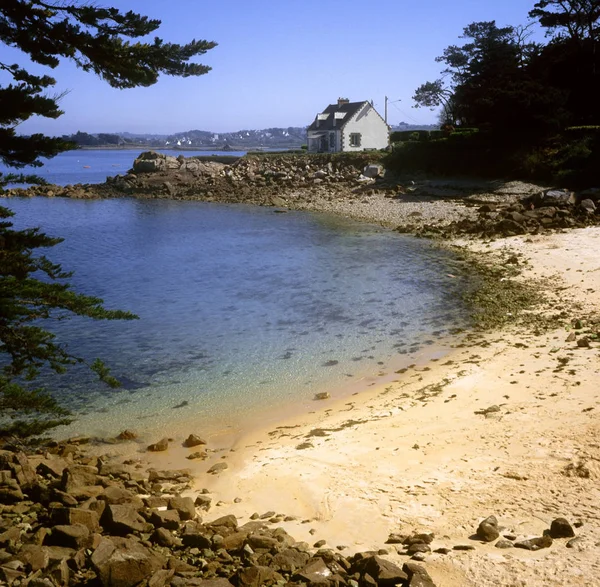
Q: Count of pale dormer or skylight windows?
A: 2